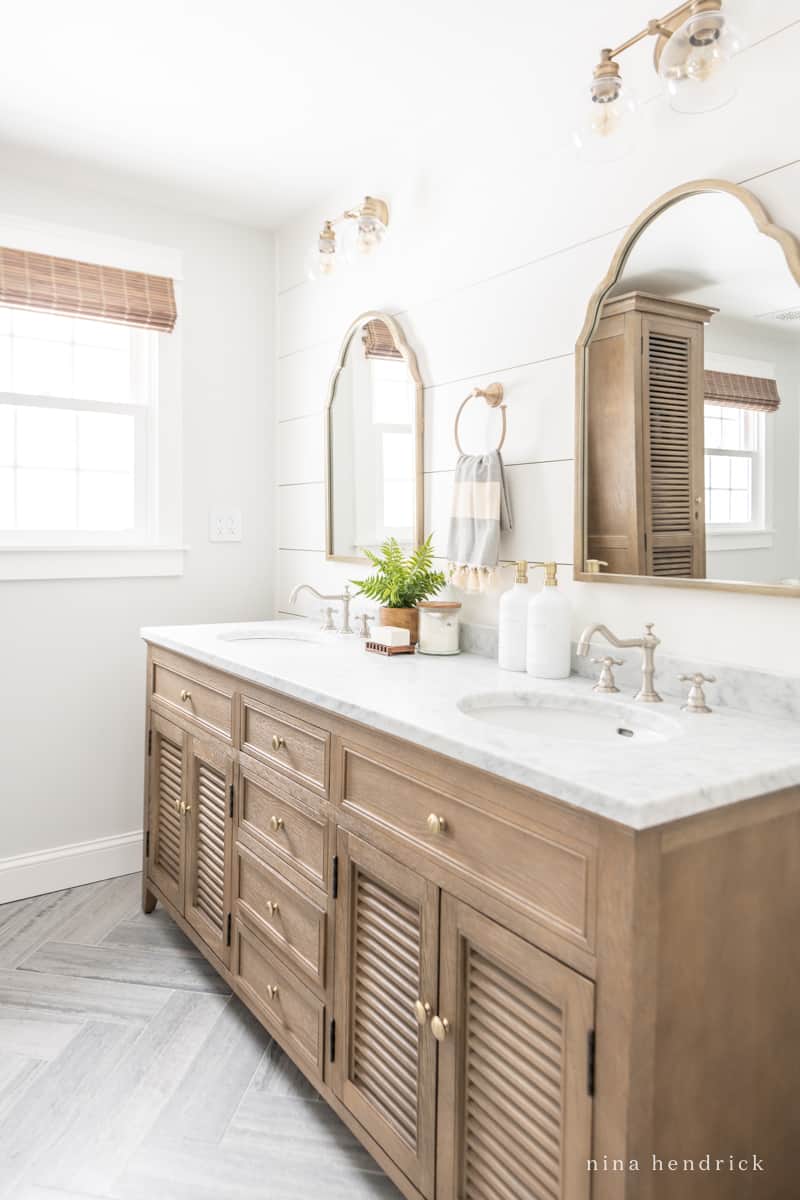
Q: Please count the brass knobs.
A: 10